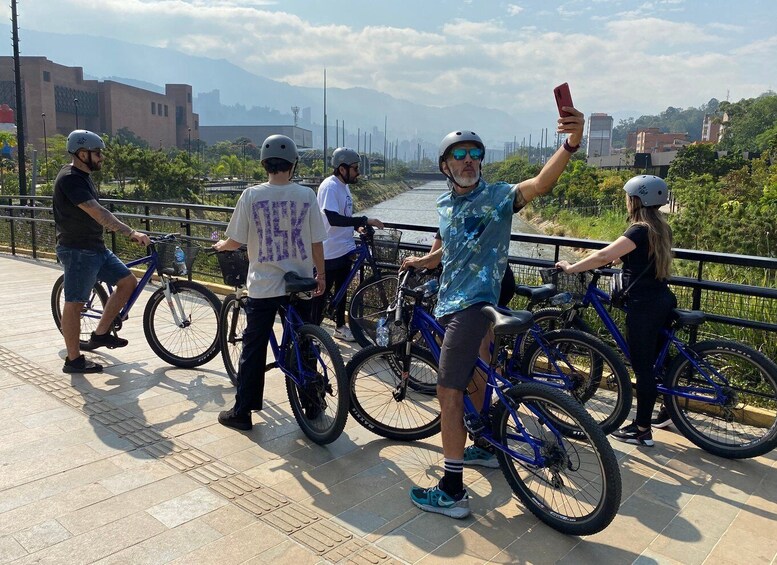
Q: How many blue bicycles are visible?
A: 6